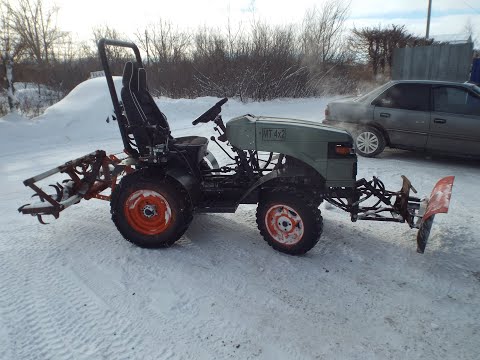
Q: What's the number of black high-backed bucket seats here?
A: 1